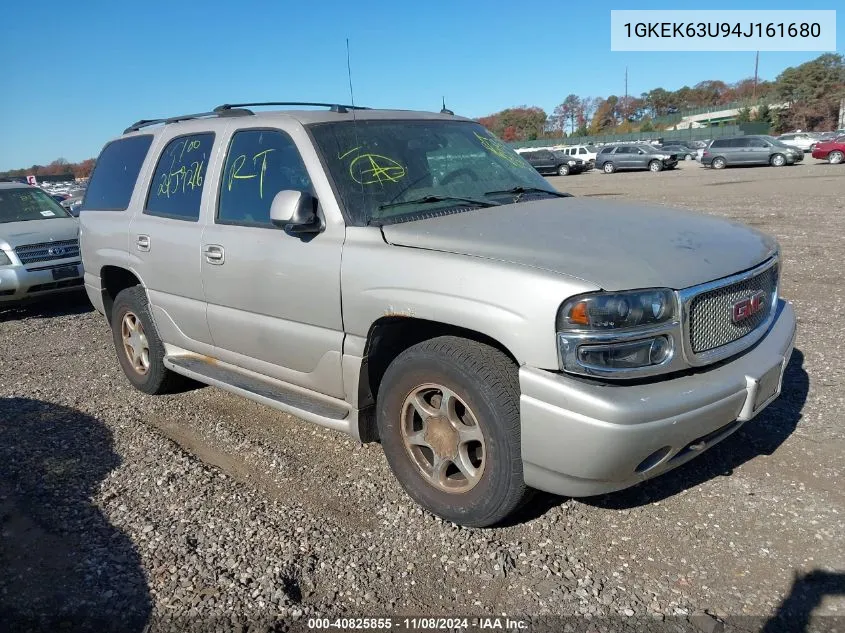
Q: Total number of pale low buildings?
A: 1